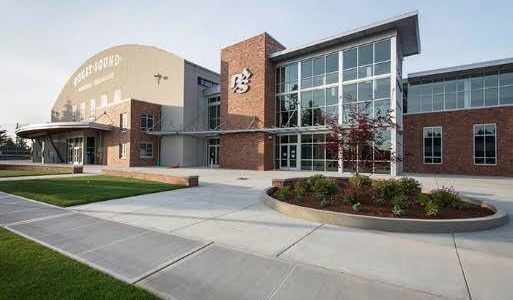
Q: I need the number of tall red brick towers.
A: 1